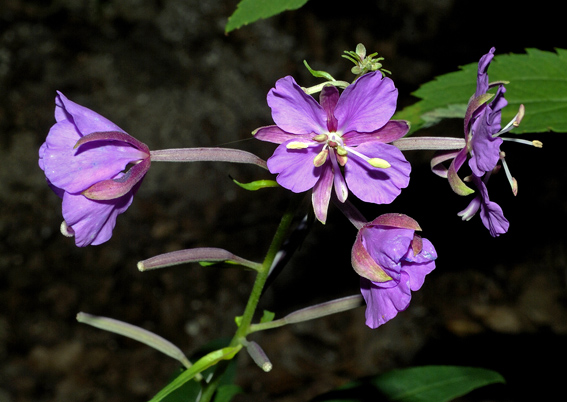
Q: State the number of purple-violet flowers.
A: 4